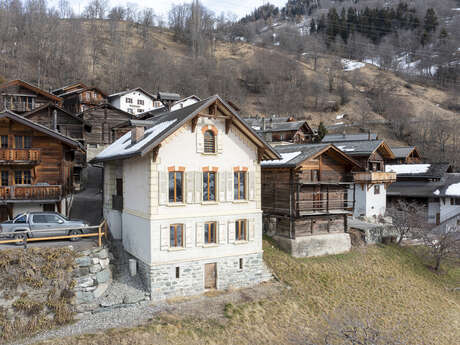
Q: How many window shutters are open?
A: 14